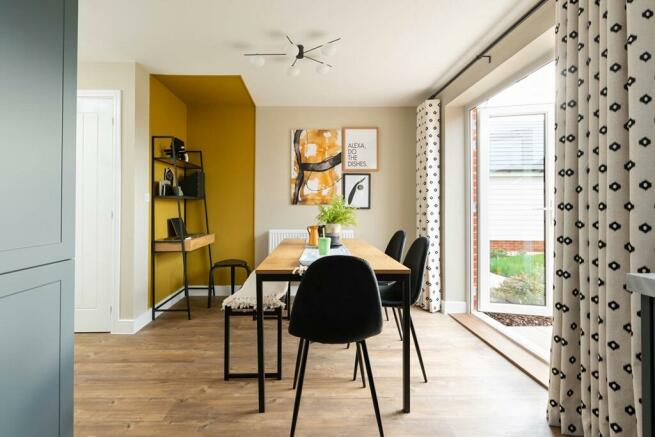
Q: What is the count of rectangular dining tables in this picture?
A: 1